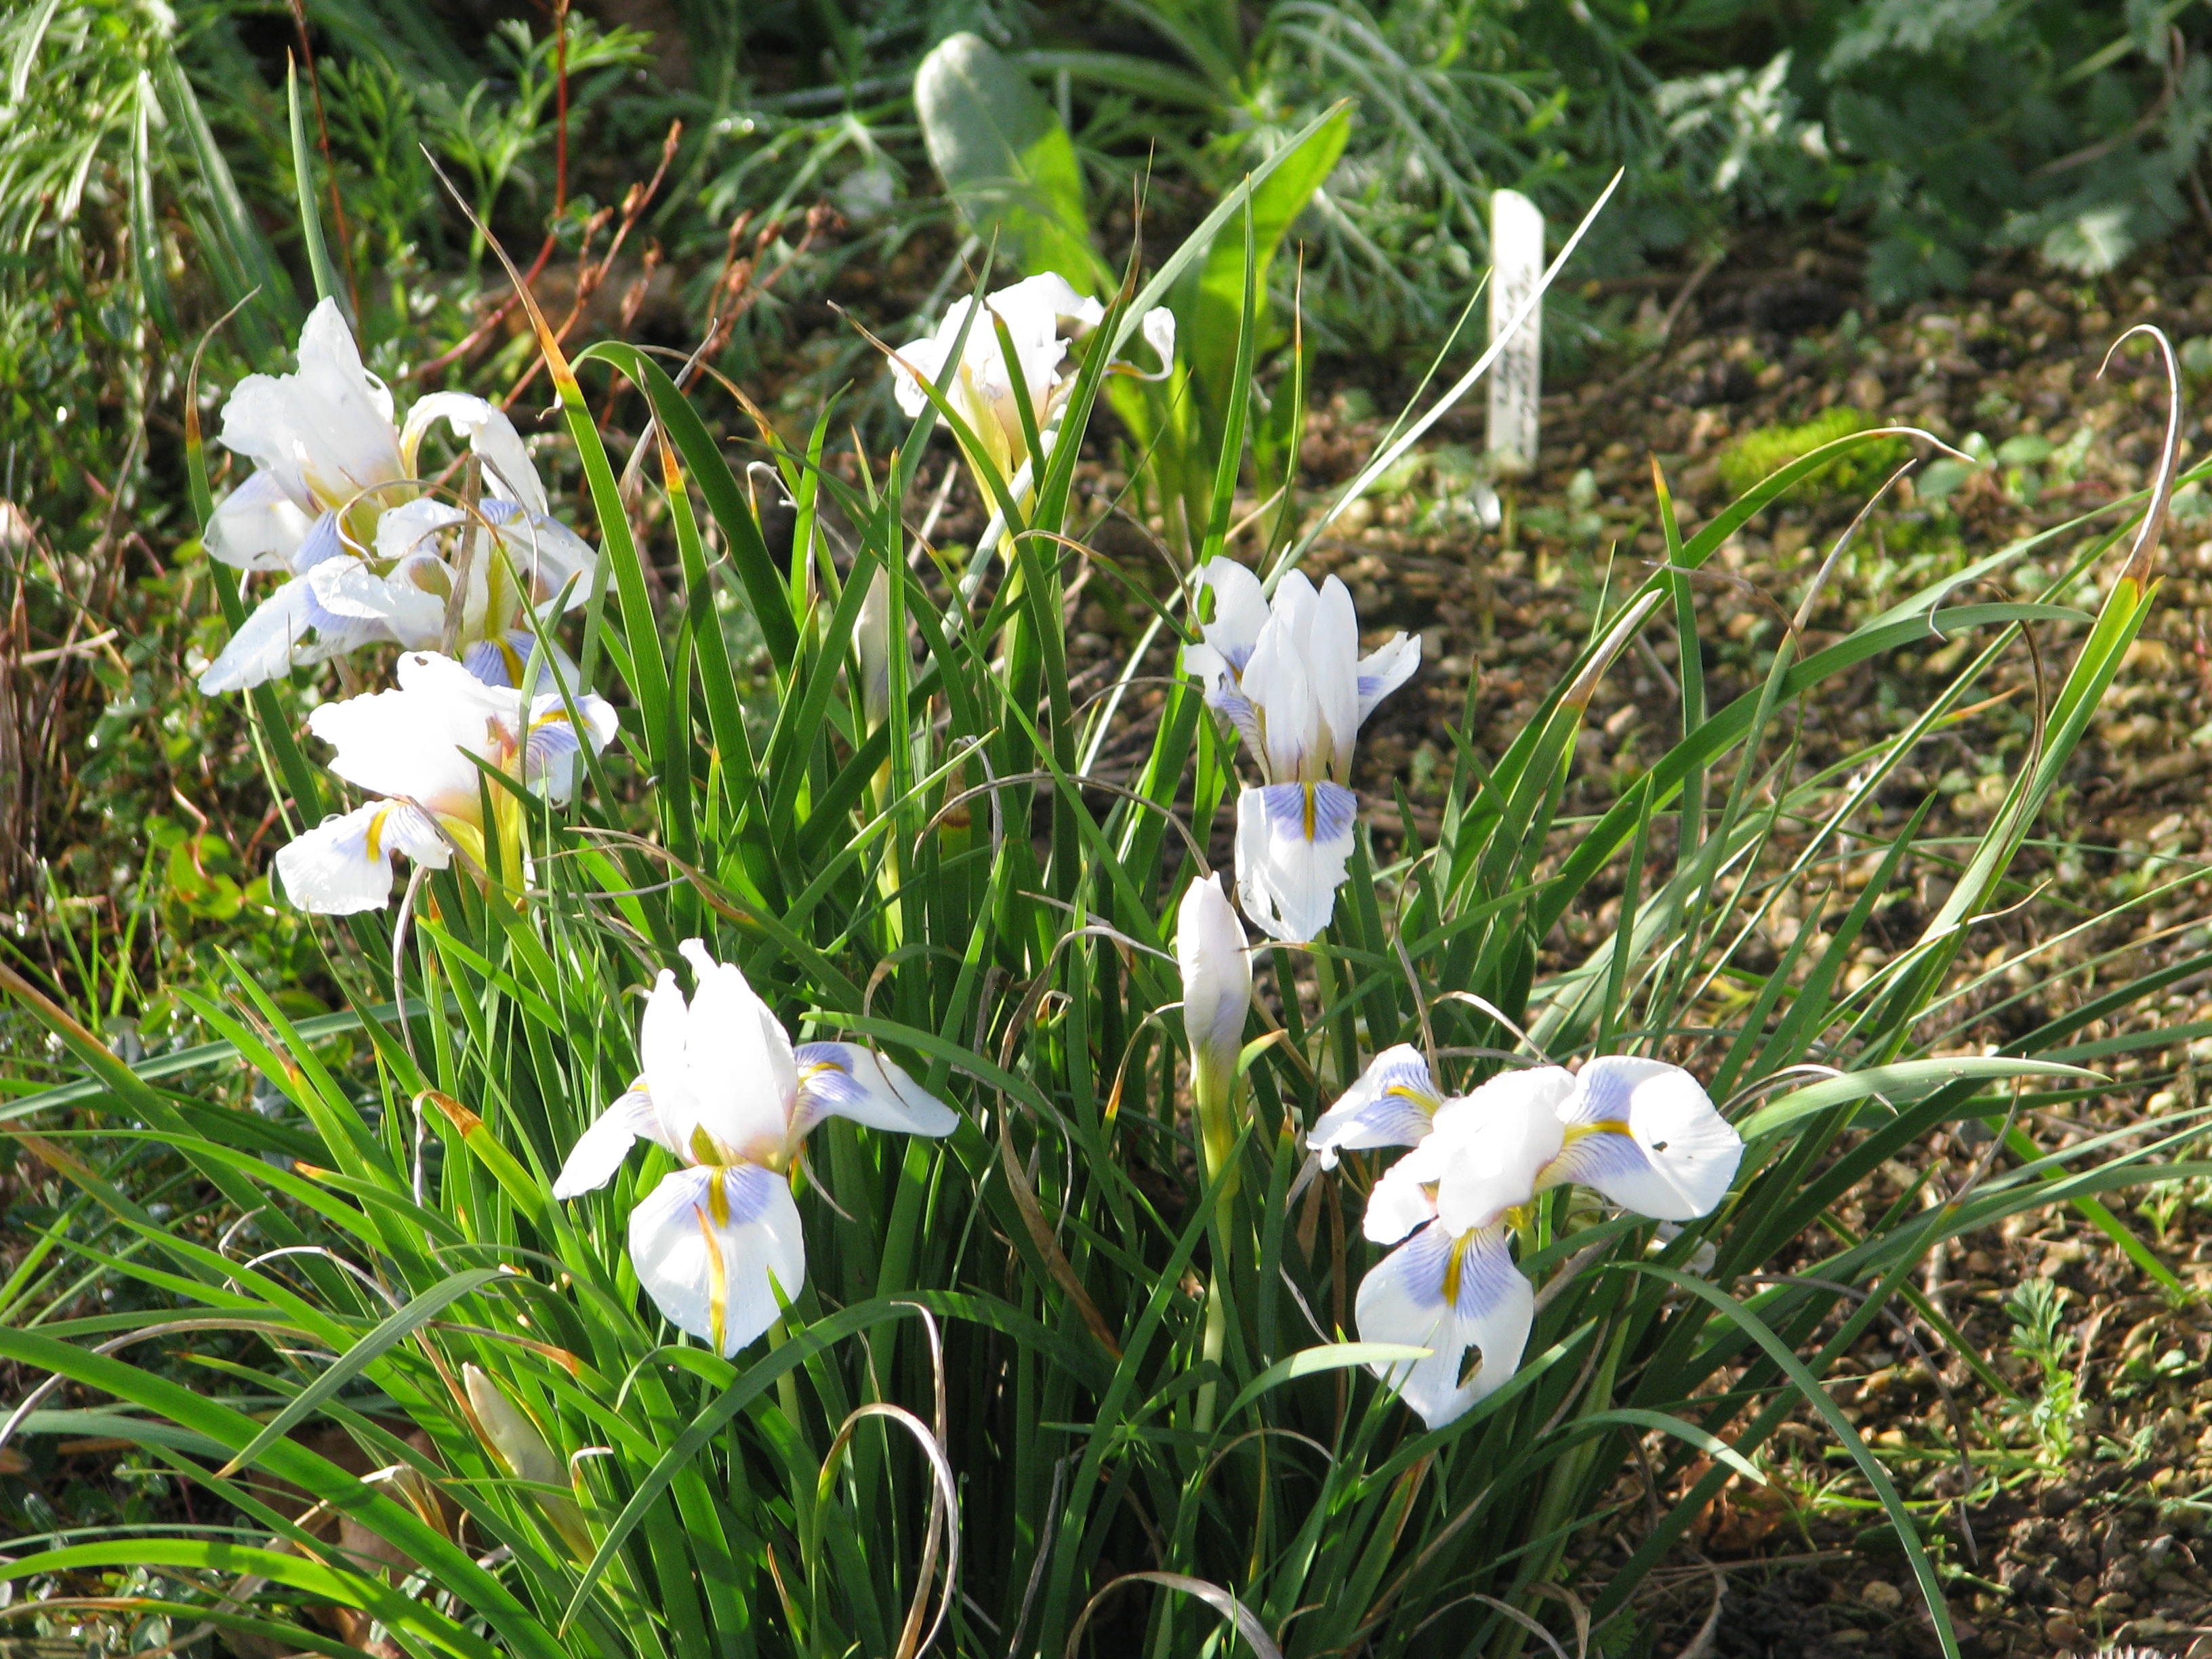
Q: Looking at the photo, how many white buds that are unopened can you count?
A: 3